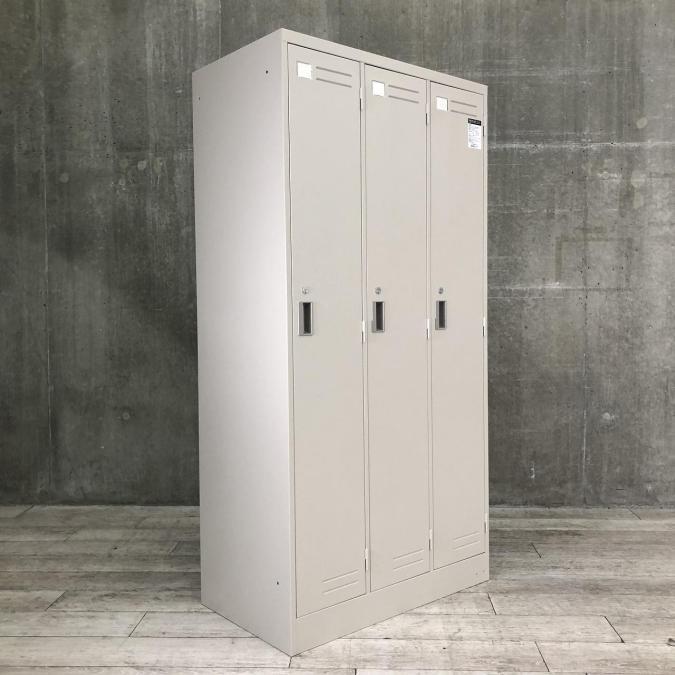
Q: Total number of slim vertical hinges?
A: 9